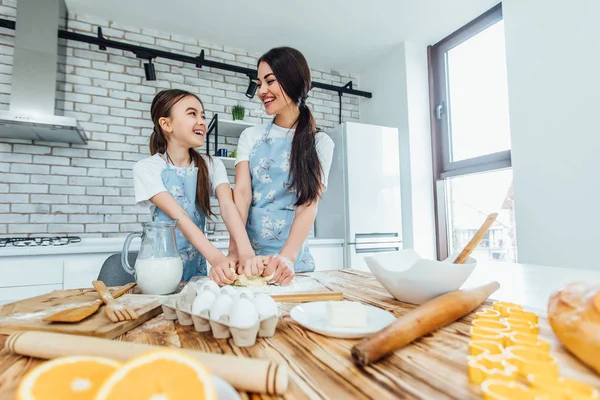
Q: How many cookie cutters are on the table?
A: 12